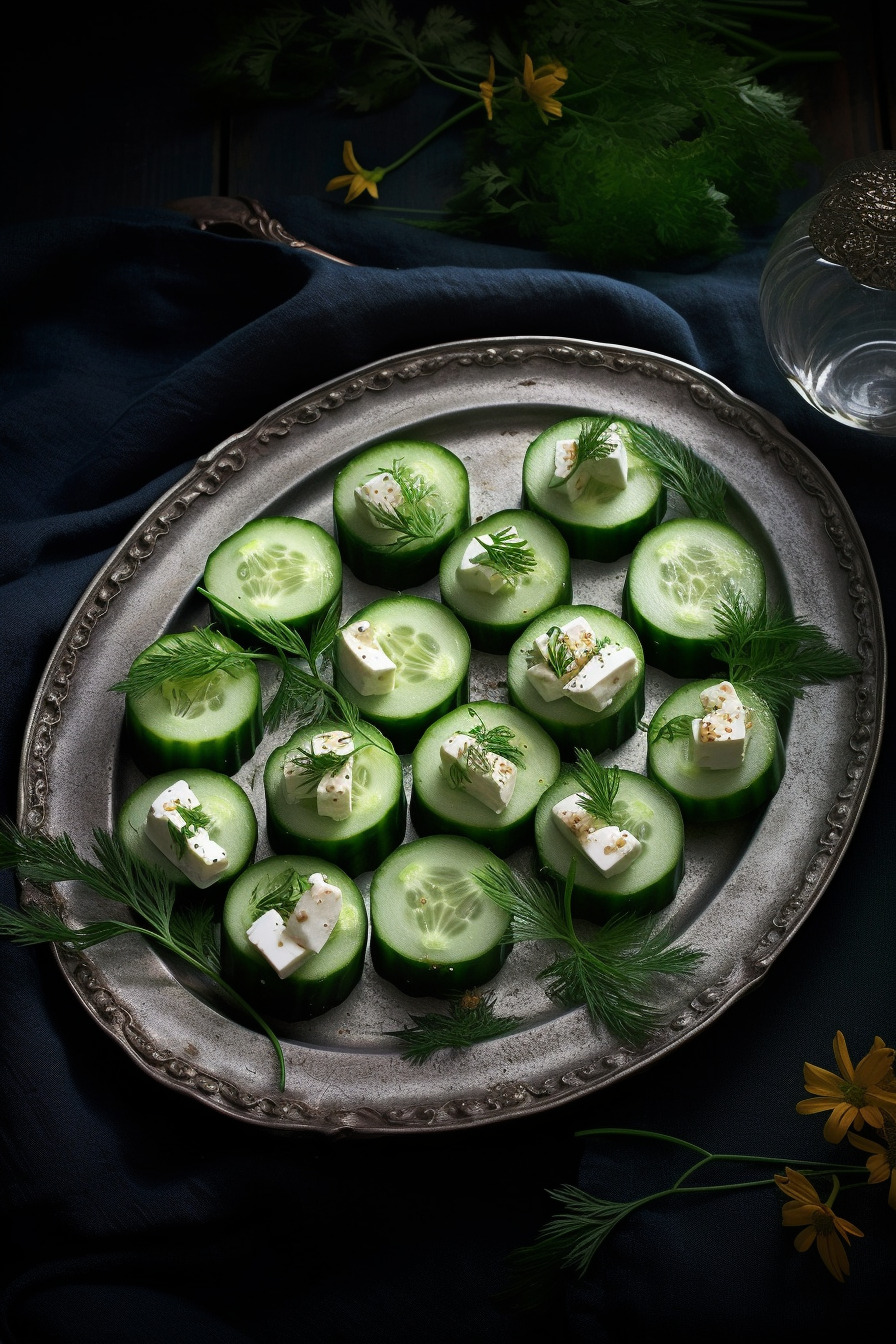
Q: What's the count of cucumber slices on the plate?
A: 15